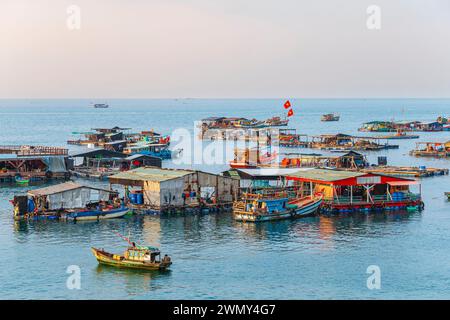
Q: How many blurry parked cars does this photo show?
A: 0